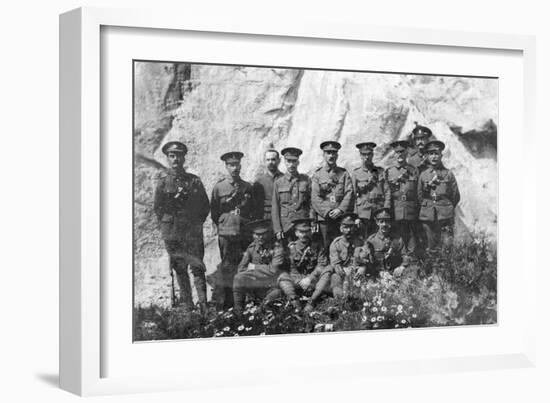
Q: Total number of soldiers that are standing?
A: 9